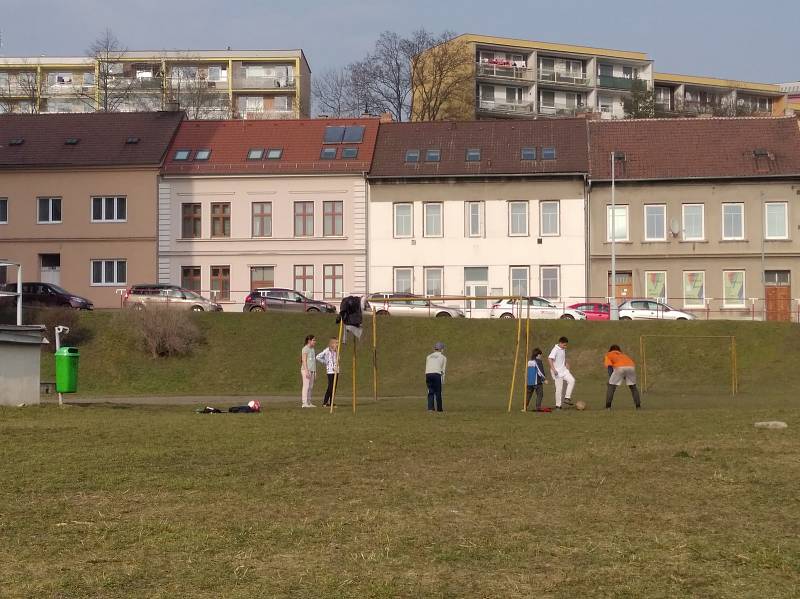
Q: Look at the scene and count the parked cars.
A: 7